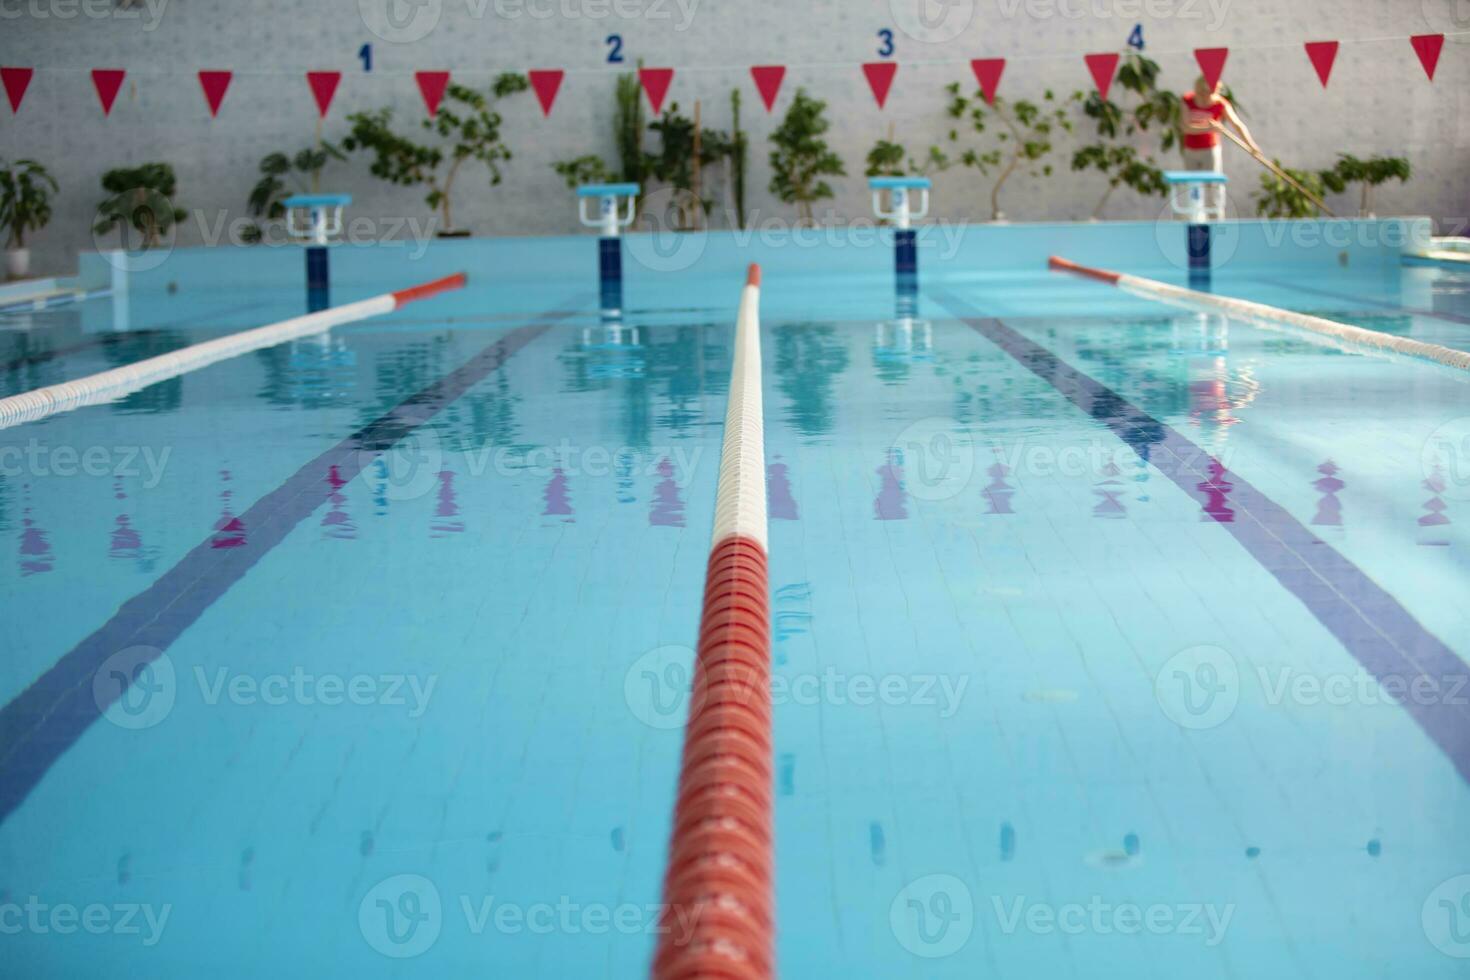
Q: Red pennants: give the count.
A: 14